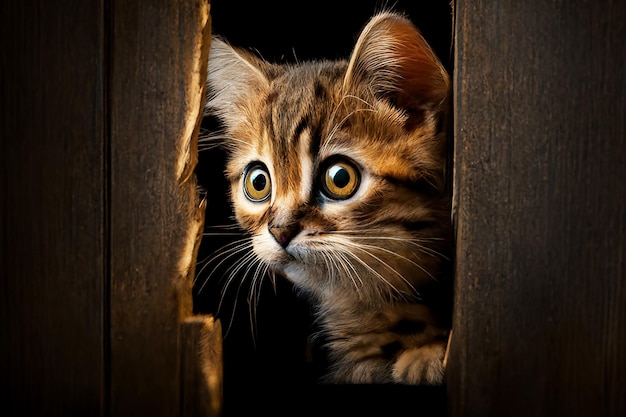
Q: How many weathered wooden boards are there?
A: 3